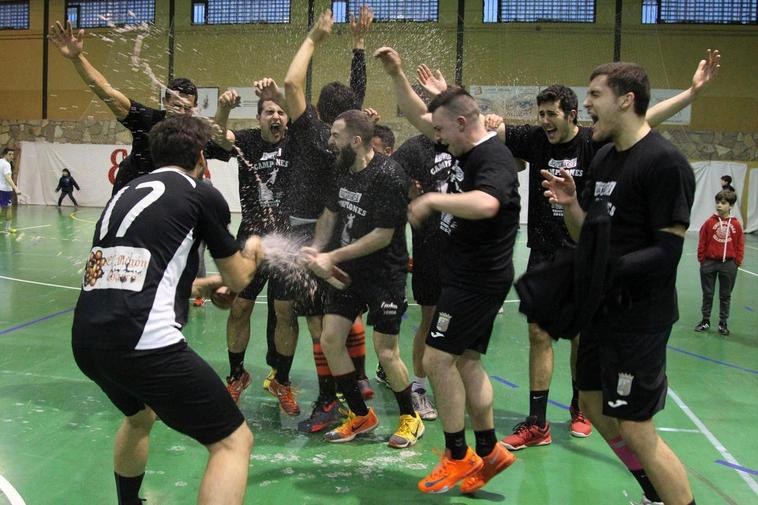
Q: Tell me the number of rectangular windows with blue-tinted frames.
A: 6